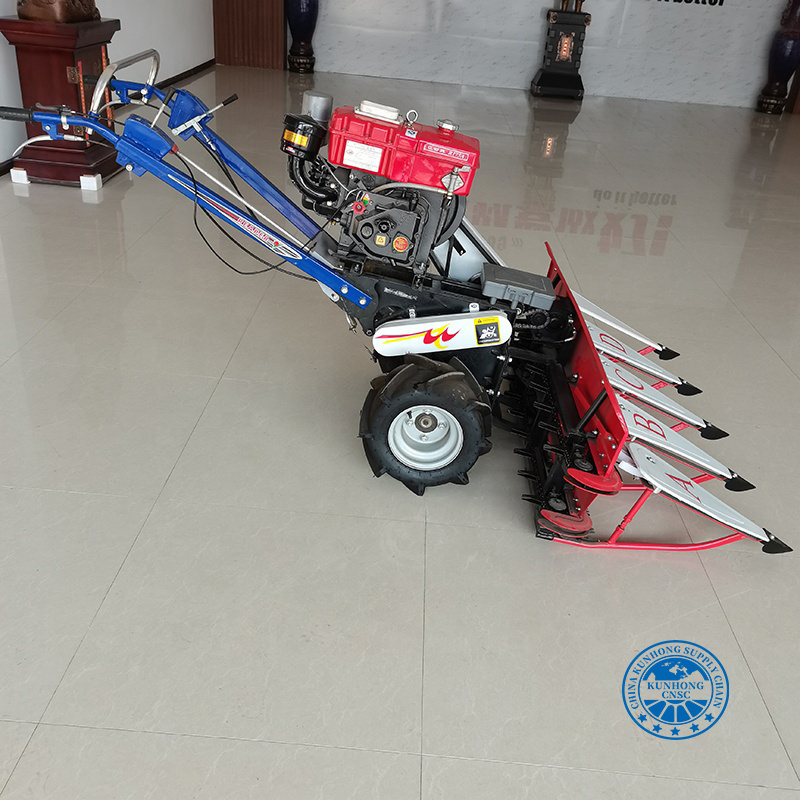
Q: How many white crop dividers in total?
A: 5